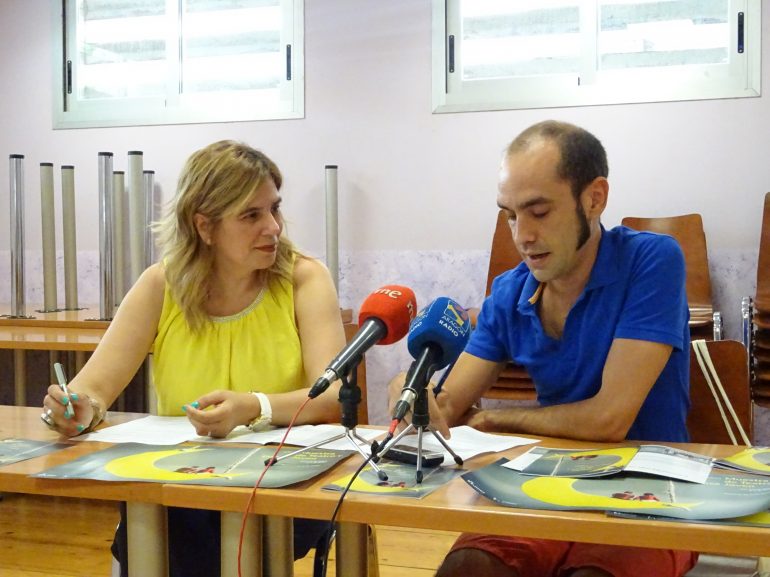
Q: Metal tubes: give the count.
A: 8